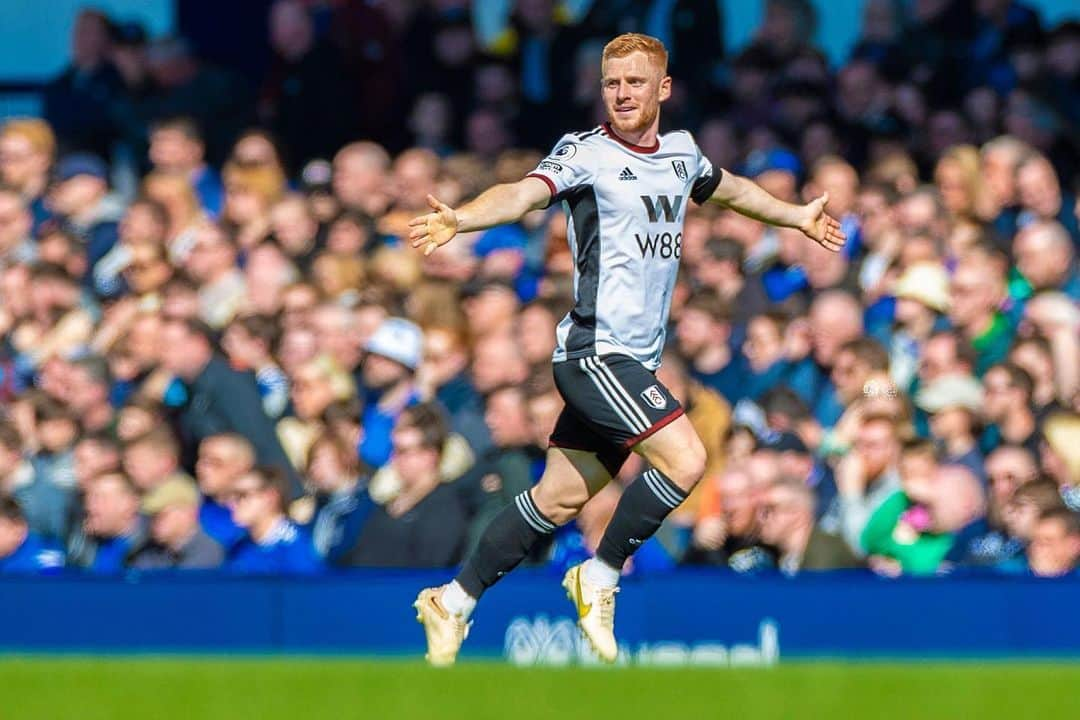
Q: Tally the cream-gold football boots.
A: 2